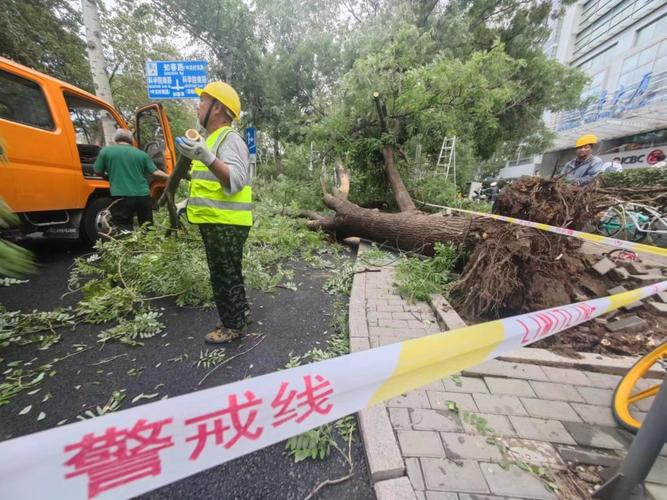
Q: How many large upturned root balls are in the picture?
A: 1